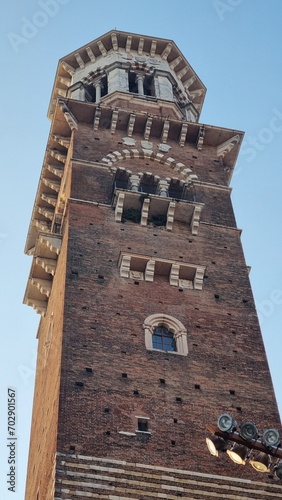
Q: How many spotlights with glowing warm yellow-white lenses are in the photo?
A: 3